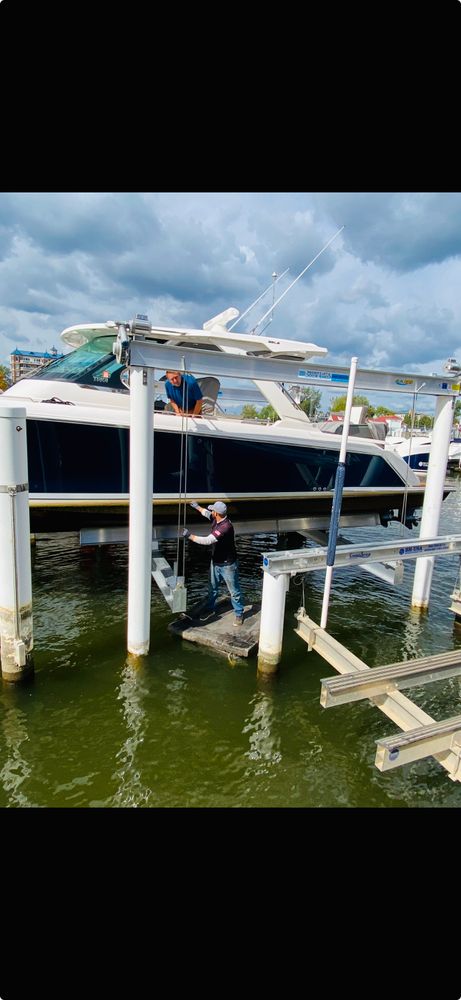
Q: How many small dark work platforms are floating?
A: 1